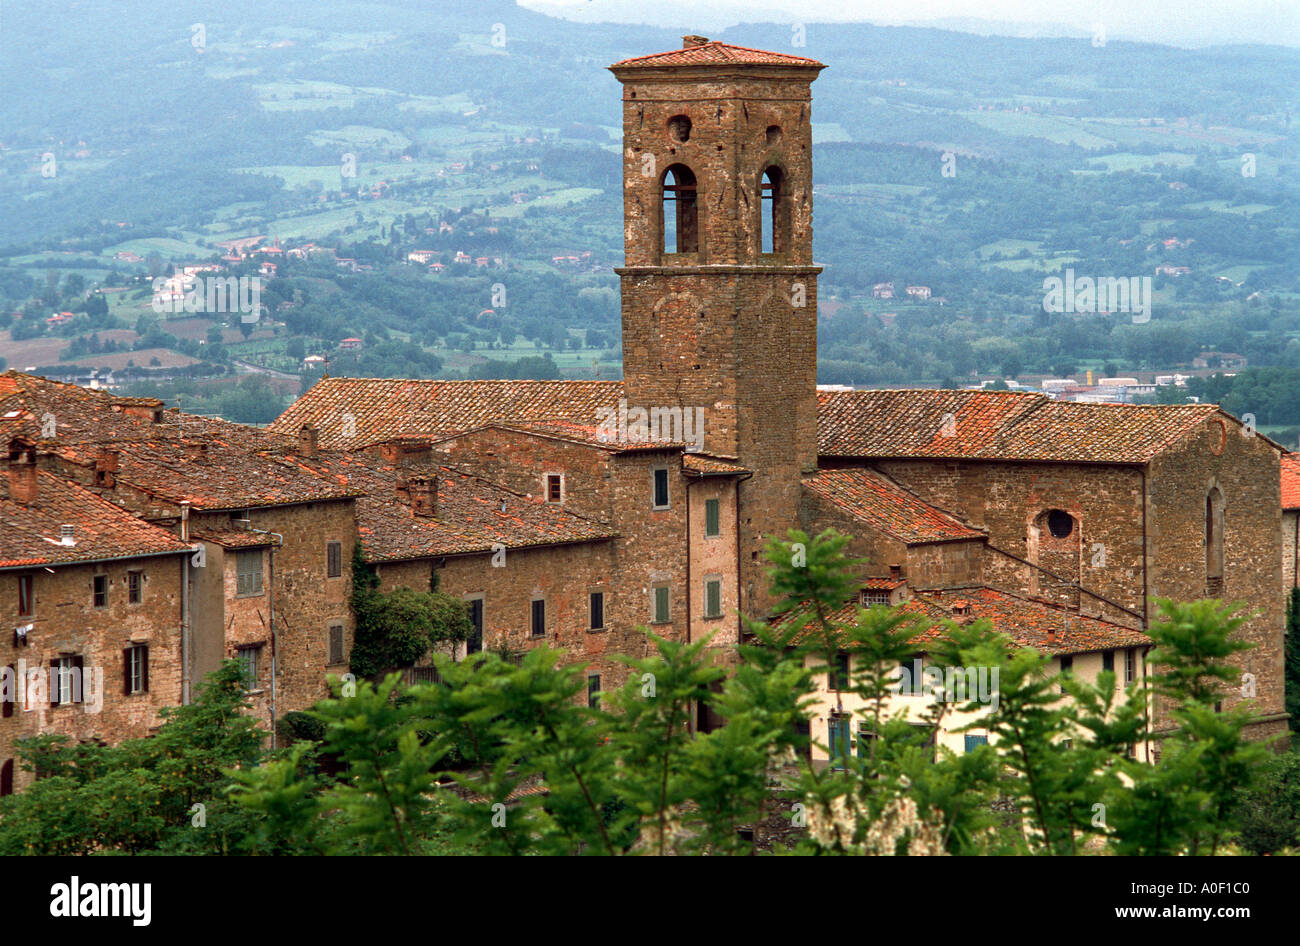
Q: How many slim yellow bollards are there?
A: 0